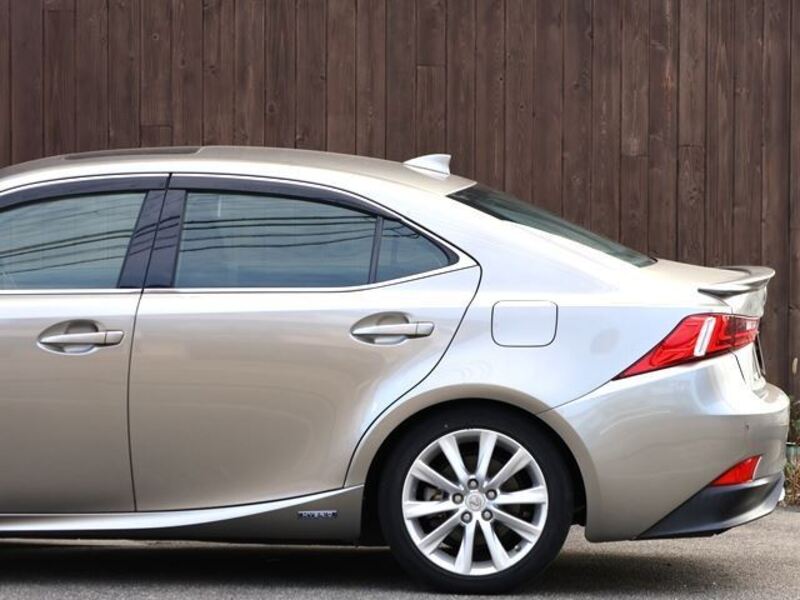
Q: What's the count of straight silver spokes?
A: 10